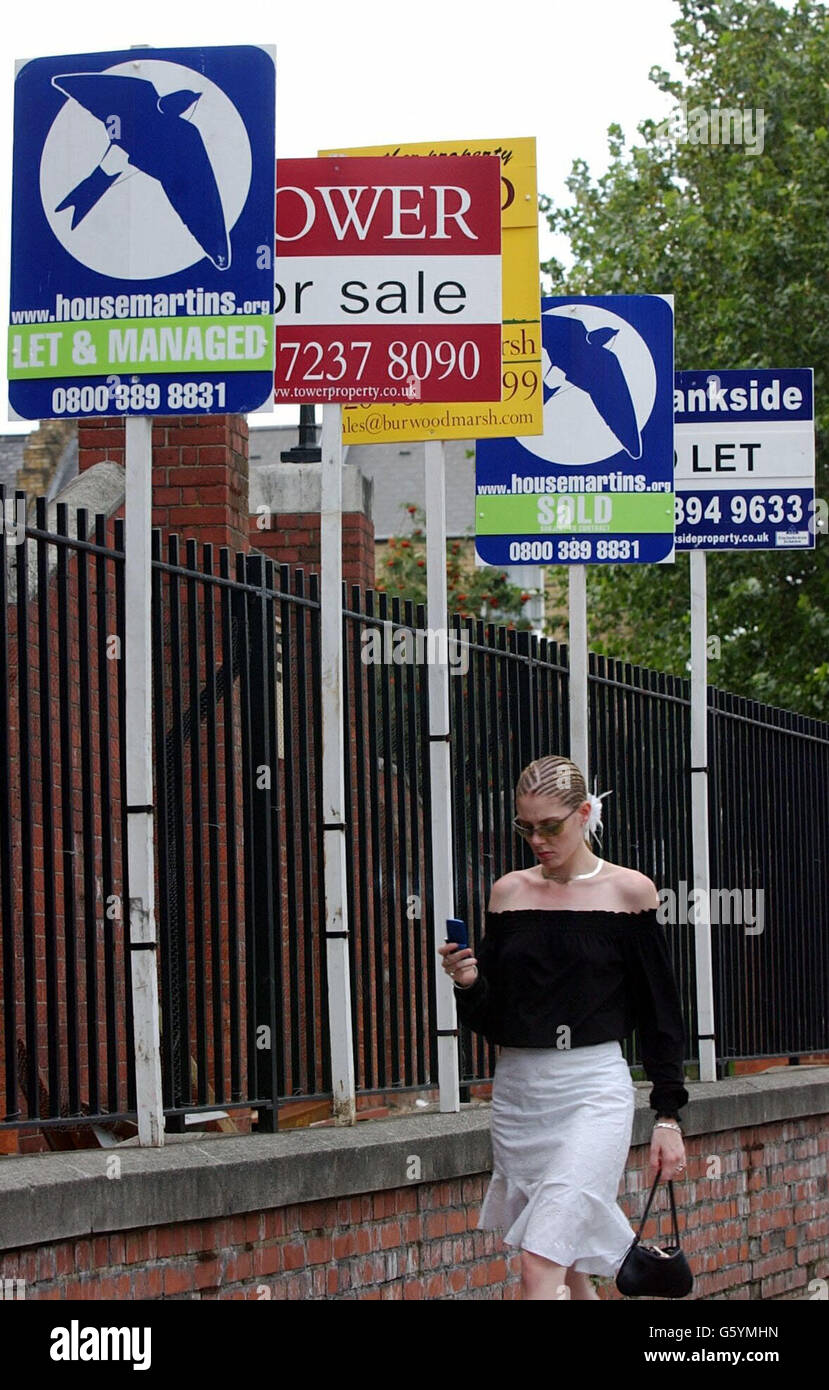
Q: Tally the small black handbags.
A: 1